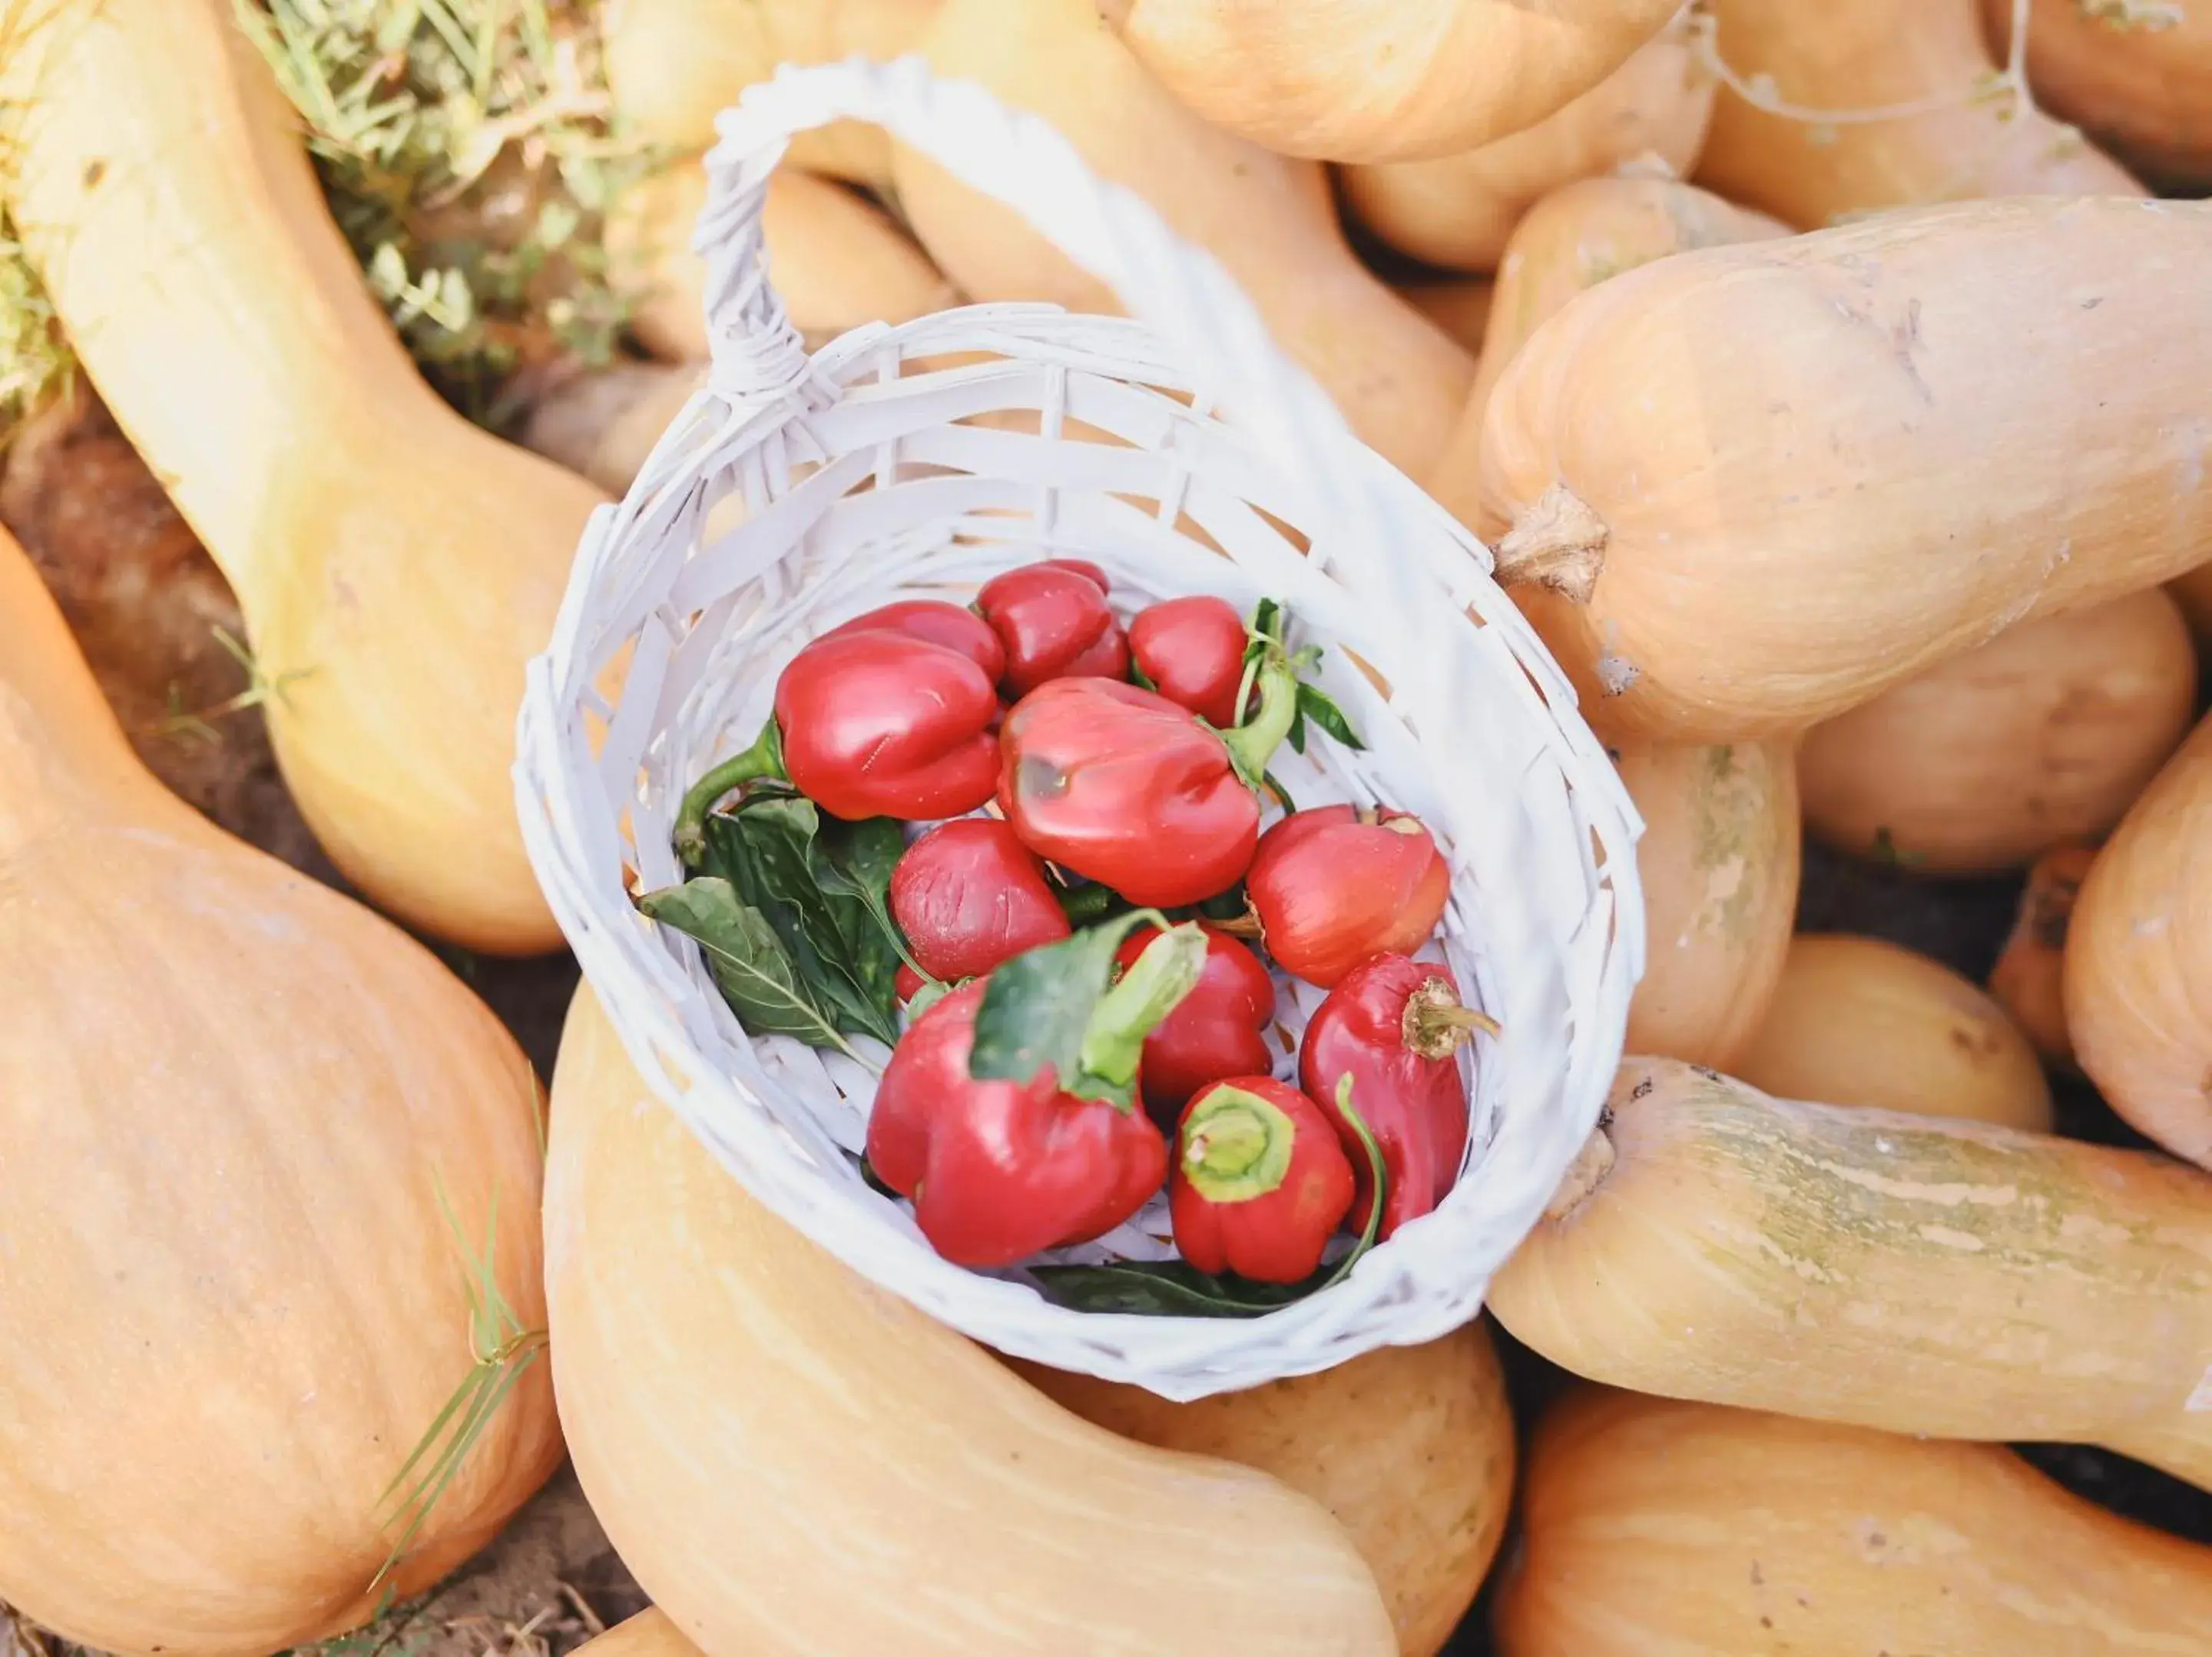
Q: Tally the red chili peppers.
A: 10